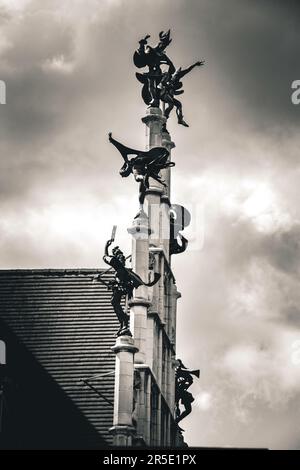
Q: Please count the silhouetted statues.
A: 6